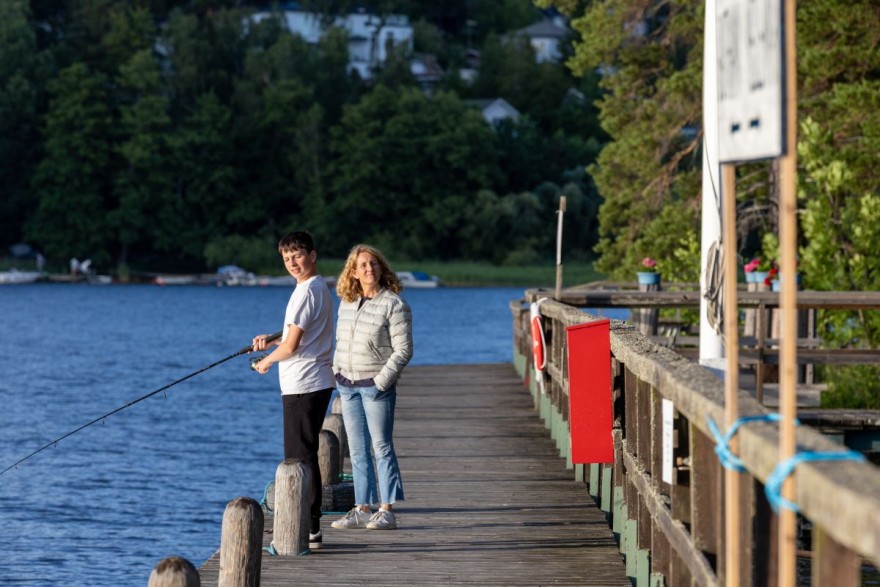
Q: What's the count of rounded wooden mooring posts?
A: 6